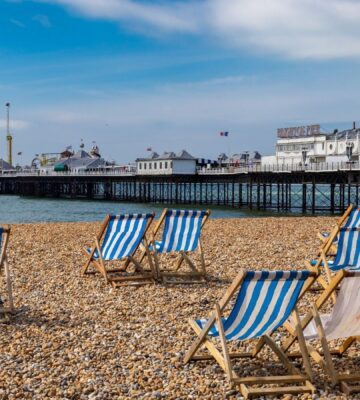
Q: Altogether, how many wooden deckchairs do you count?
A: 7